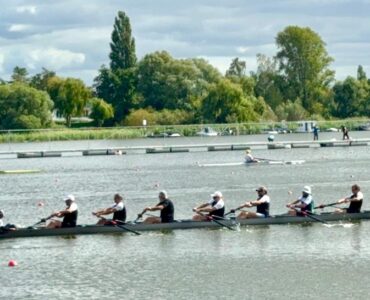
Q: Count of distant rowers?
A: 1